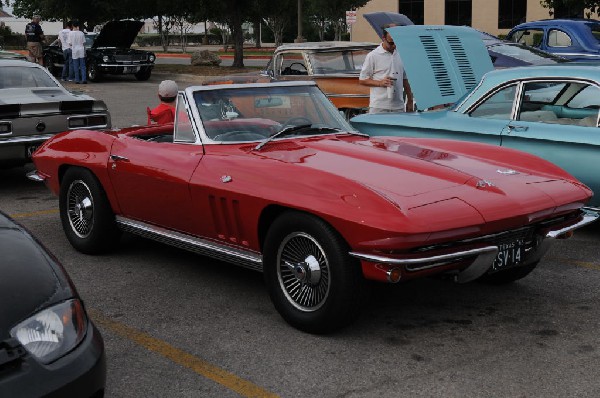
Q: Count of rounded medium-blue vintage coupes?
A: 1